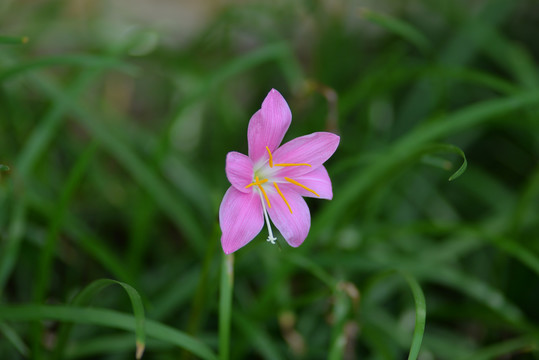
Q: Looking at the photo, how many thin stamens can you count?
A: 6